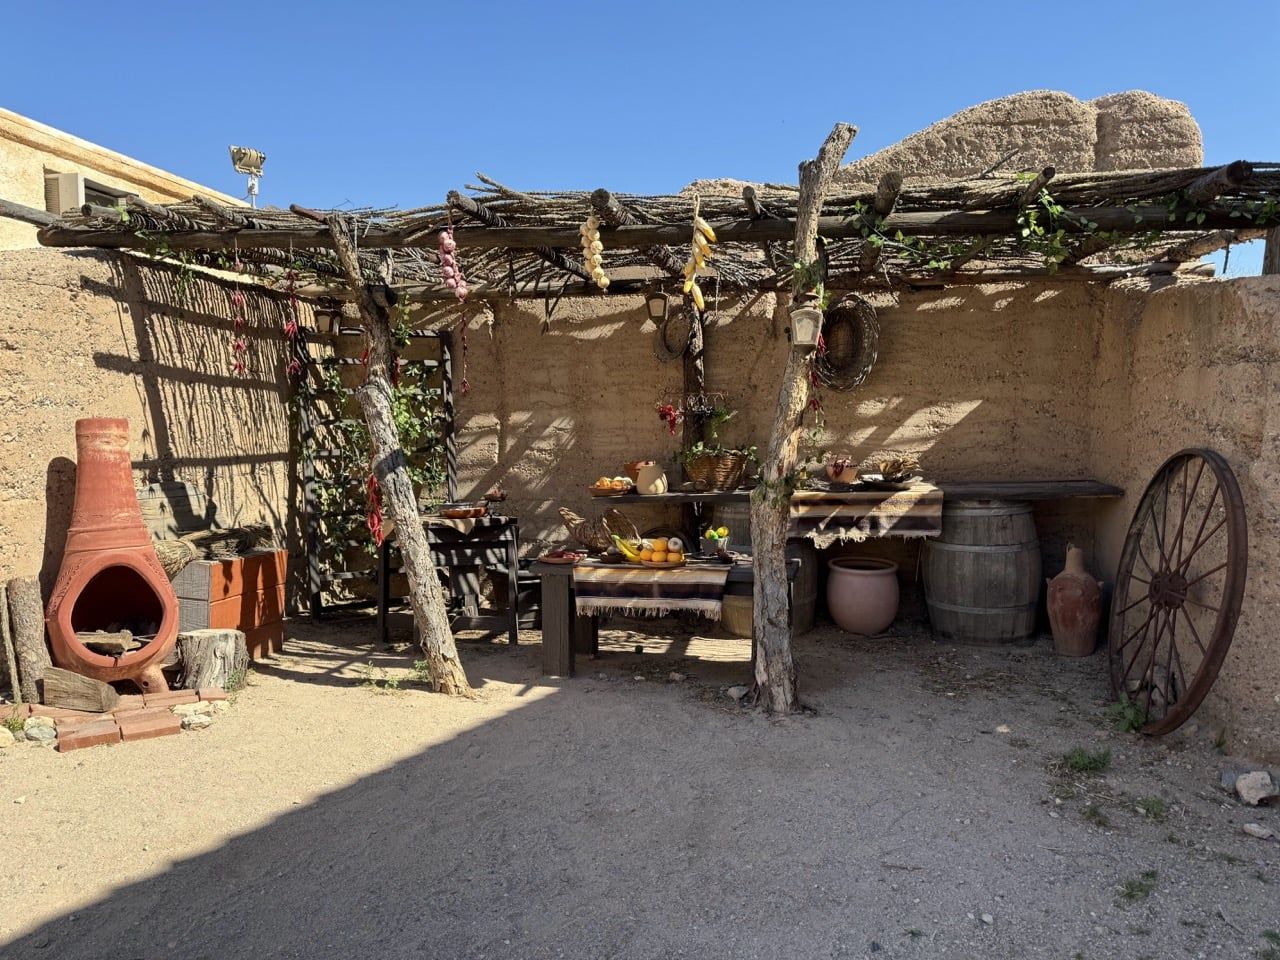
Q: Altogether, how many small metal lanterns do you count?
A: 3